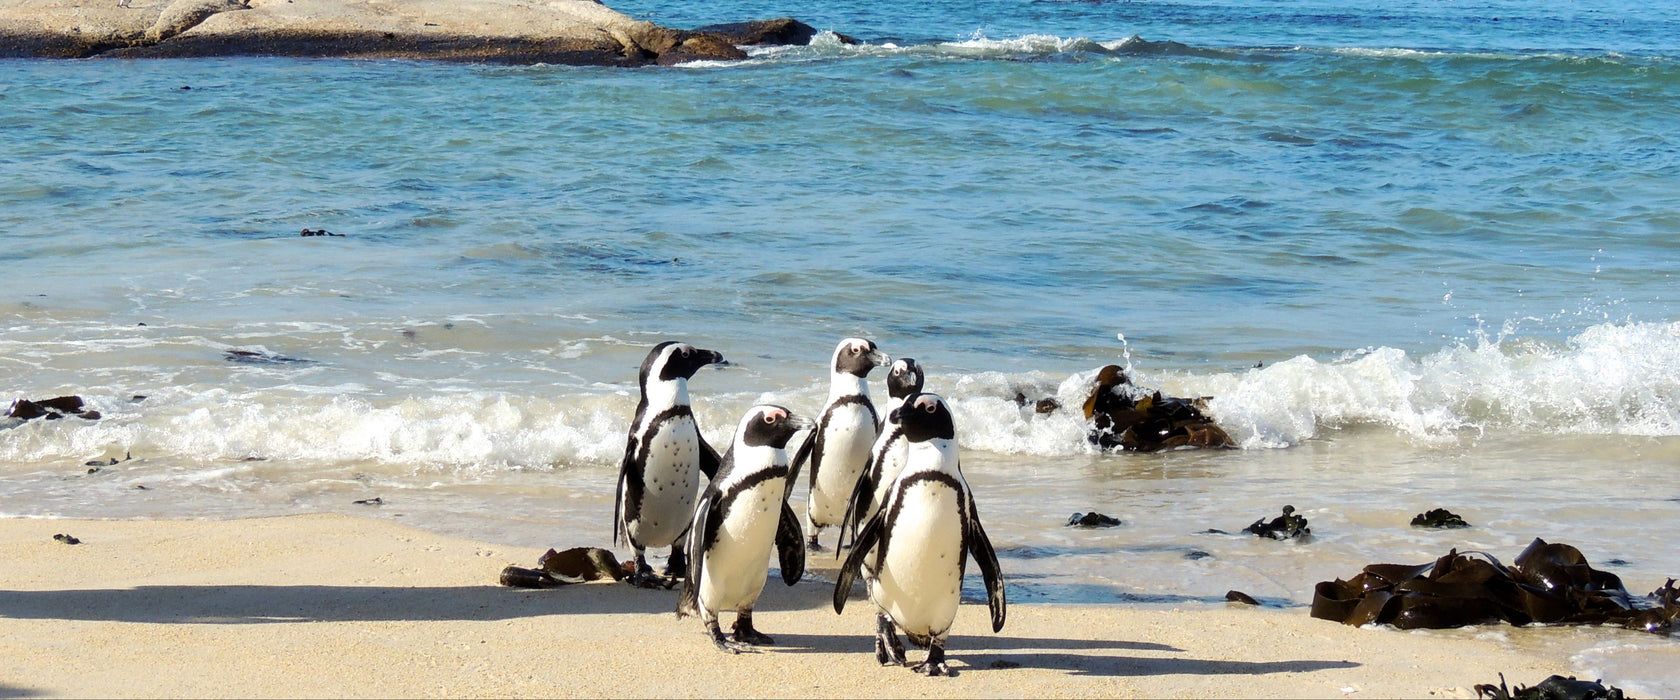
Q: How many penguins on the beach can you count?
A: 5